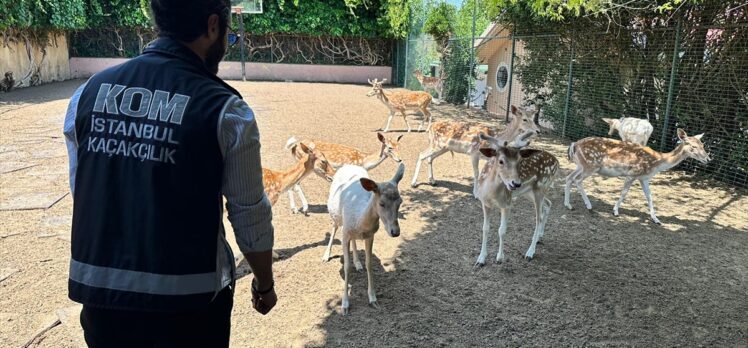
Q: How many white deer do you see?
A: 2